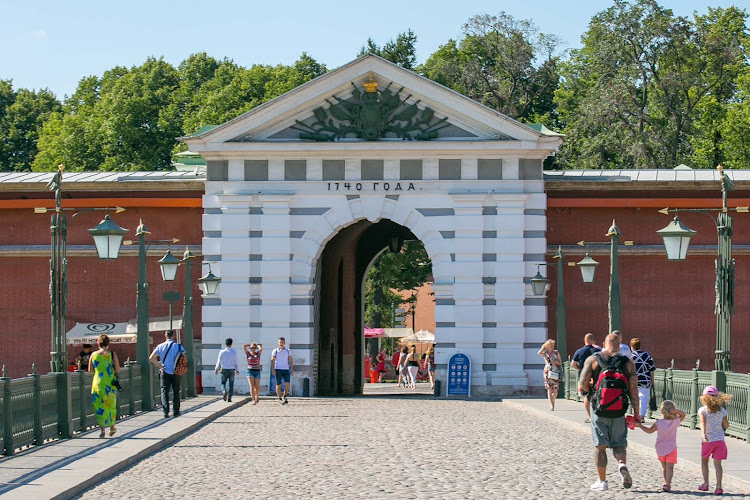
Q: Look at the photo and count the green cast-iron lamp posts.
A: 6